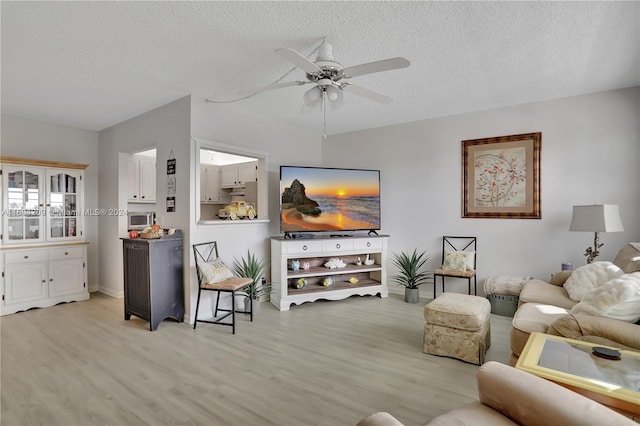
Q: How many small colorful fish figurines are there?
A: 3